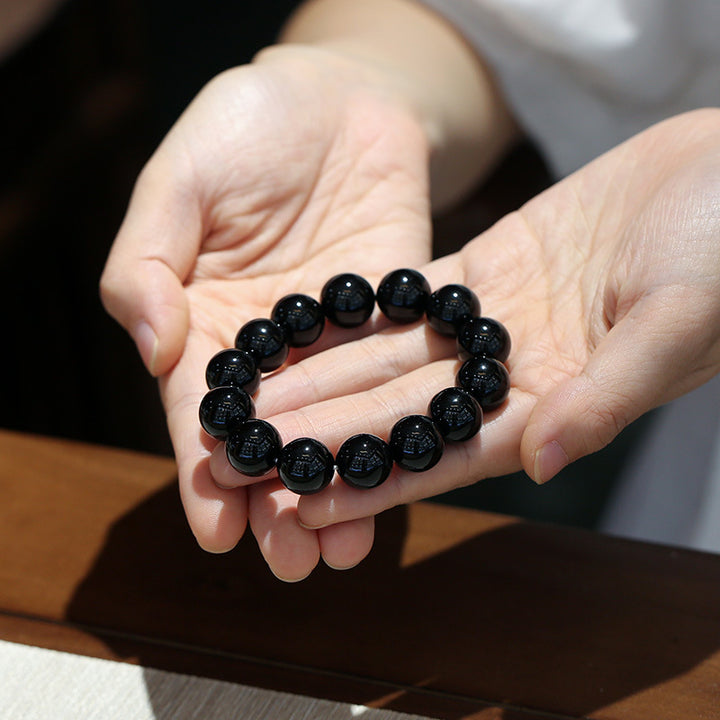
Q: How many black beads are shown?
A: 14